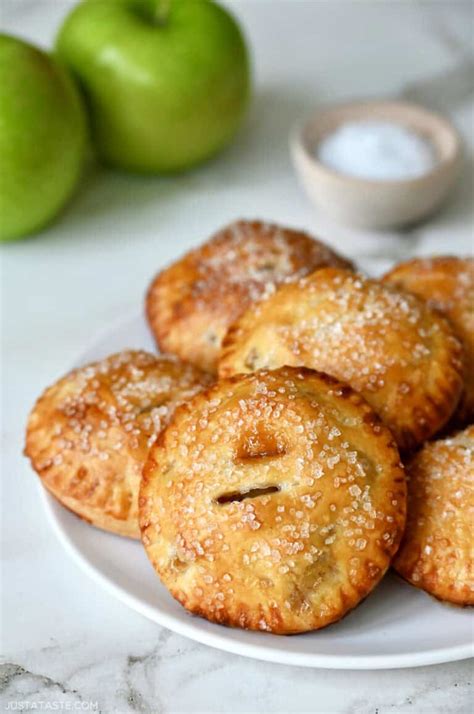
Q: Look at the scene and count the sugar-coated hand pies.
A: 6